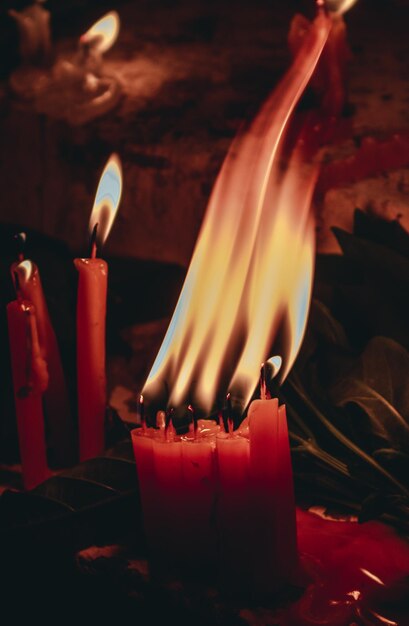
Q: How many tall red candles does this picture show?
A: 3